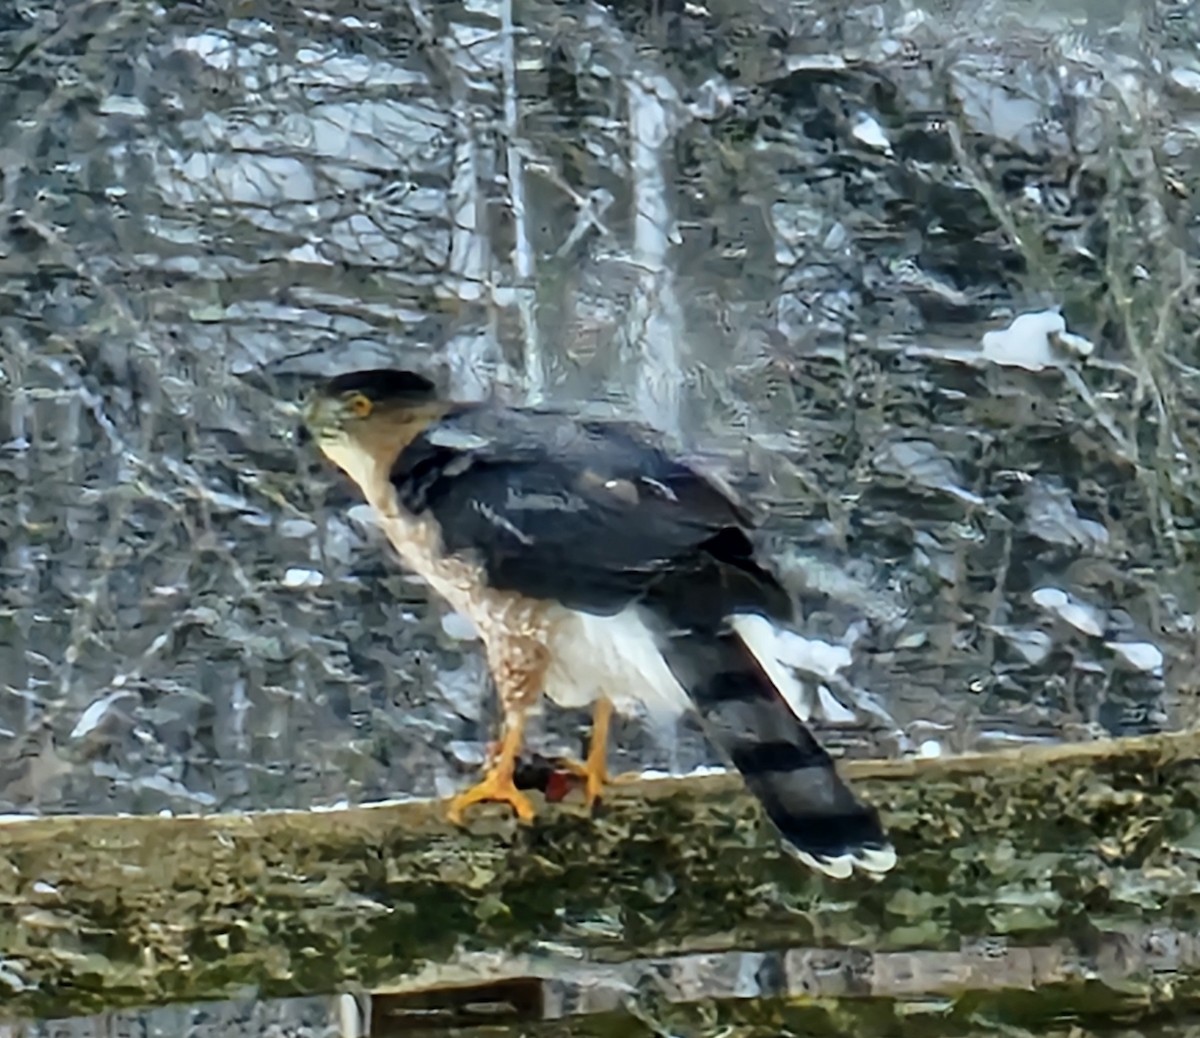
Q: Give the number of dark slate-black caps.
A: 1